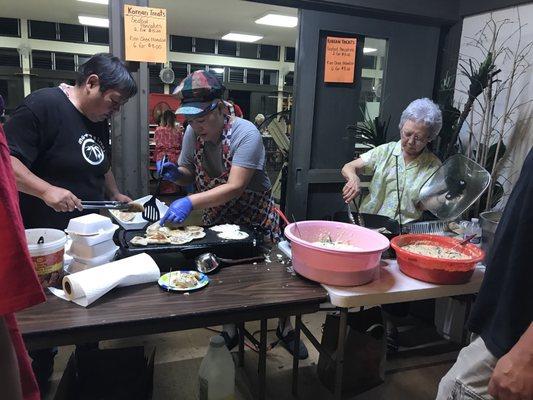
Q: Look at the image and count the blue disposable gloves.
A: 2